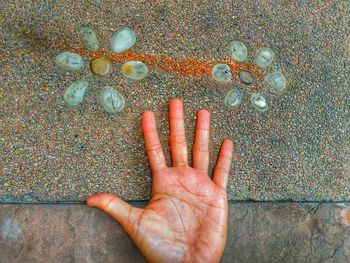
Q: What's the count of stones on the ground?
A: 14